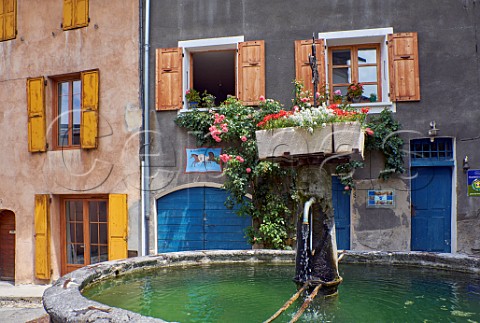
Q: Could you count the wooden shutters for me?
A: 12